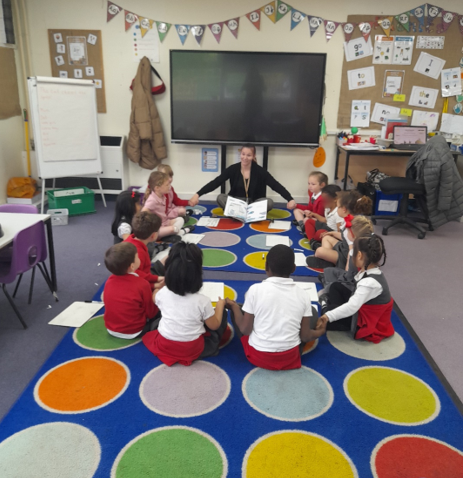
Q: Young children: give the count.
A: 12